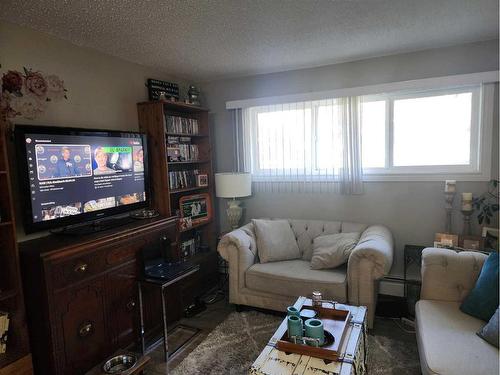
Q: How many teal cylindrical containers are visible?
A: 3